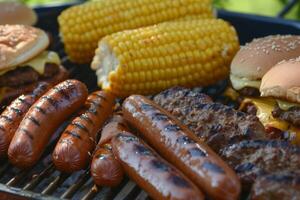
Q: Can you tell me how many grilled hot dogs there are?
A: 6